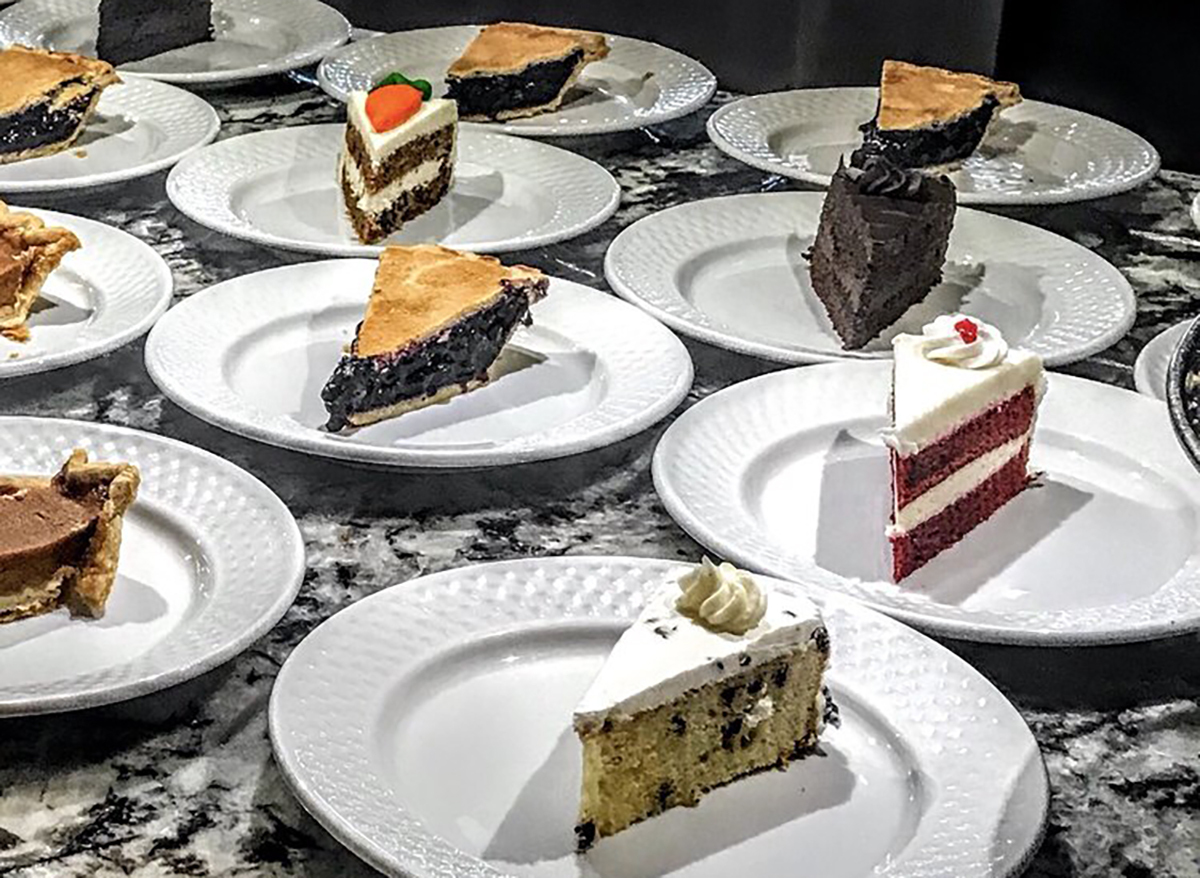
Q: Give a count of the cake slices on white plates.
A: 5